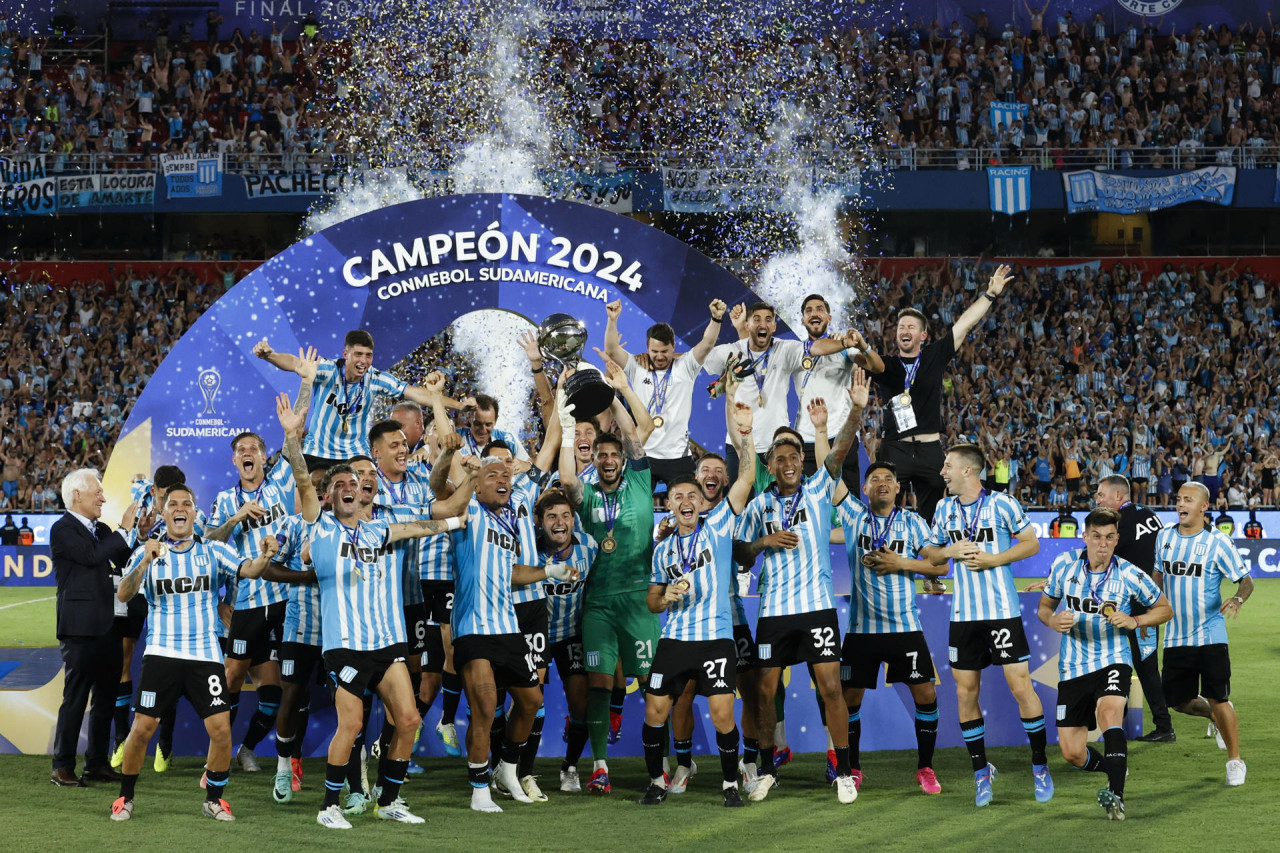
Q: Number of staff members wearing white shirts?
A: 3